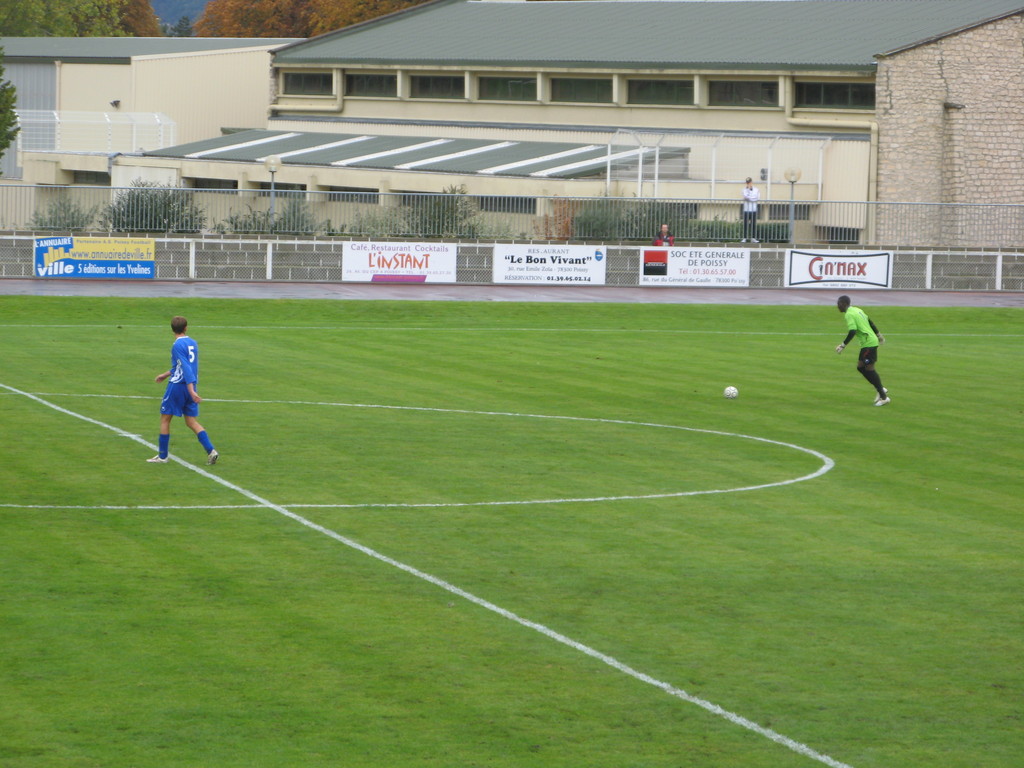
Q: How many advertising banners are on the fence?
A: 5